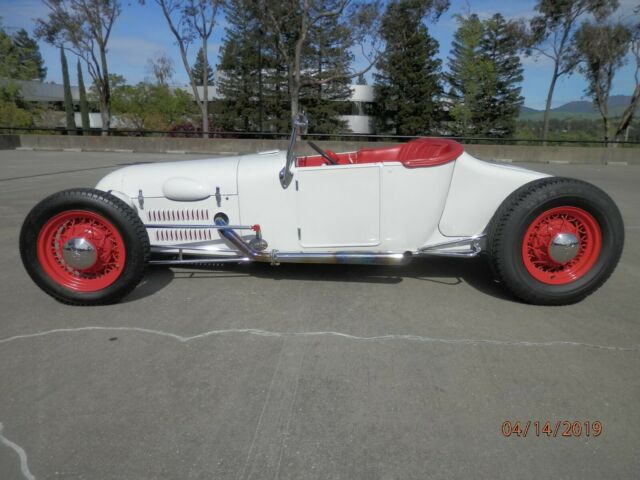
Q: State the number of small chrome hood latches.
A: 2